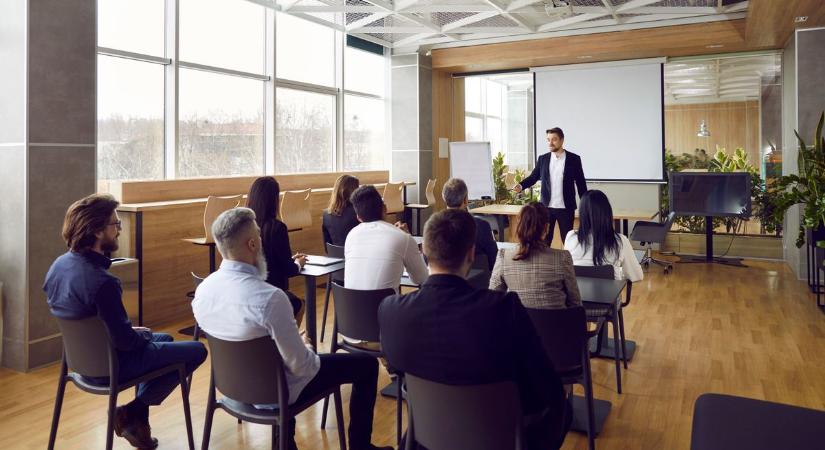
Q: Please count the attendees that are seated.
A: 9